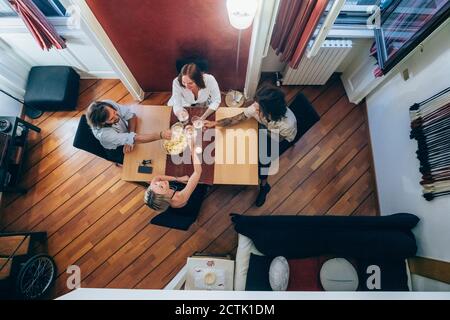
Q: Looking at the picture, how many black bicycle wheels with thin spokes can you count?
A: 1